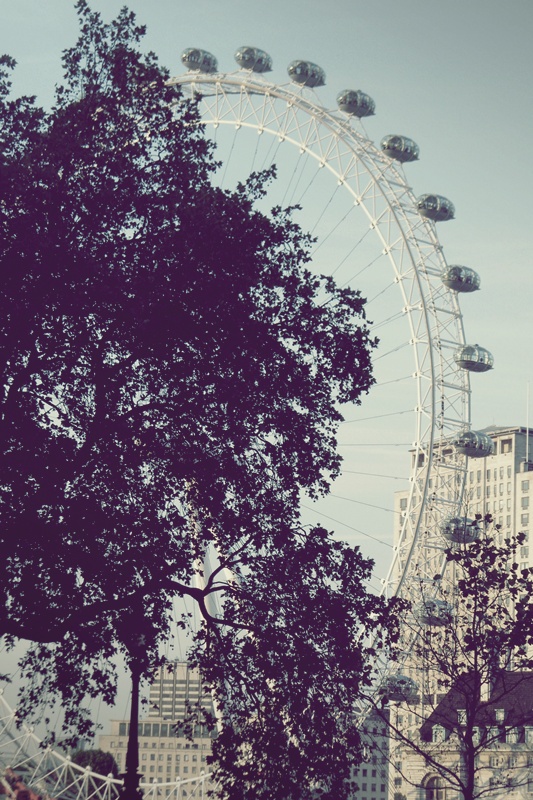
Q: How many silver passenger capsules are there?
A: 12